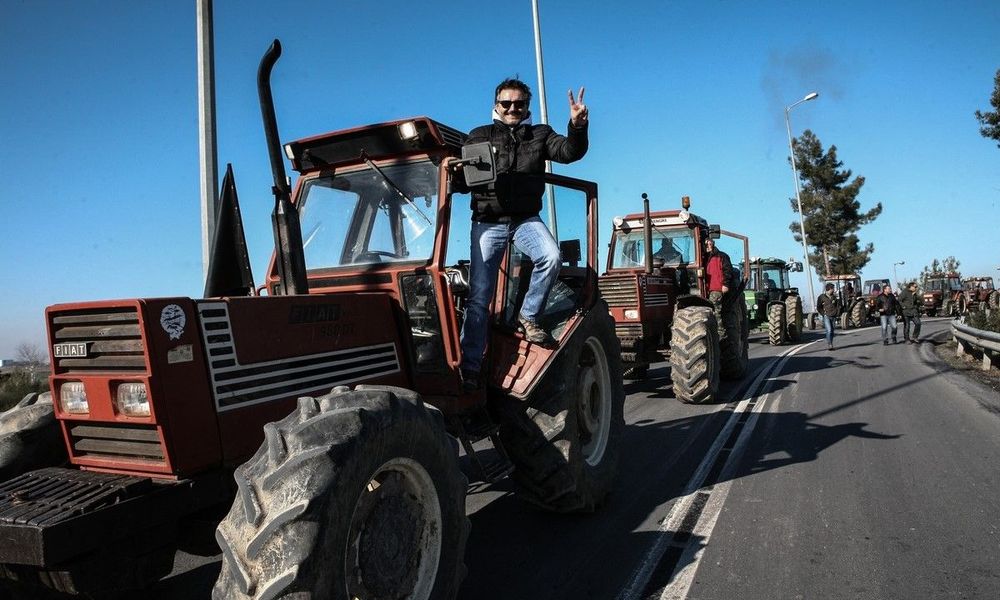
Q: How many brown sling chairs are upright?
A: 0